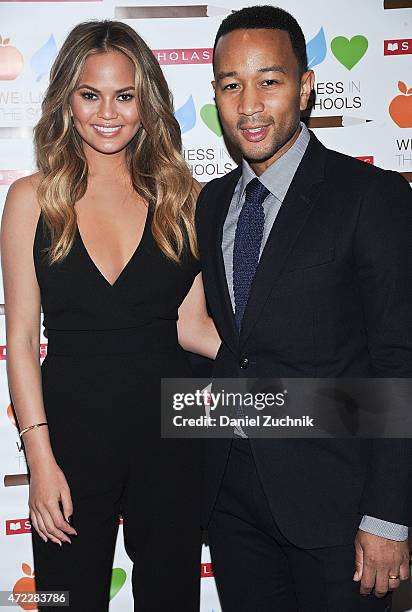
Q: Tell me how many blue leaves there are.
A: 3